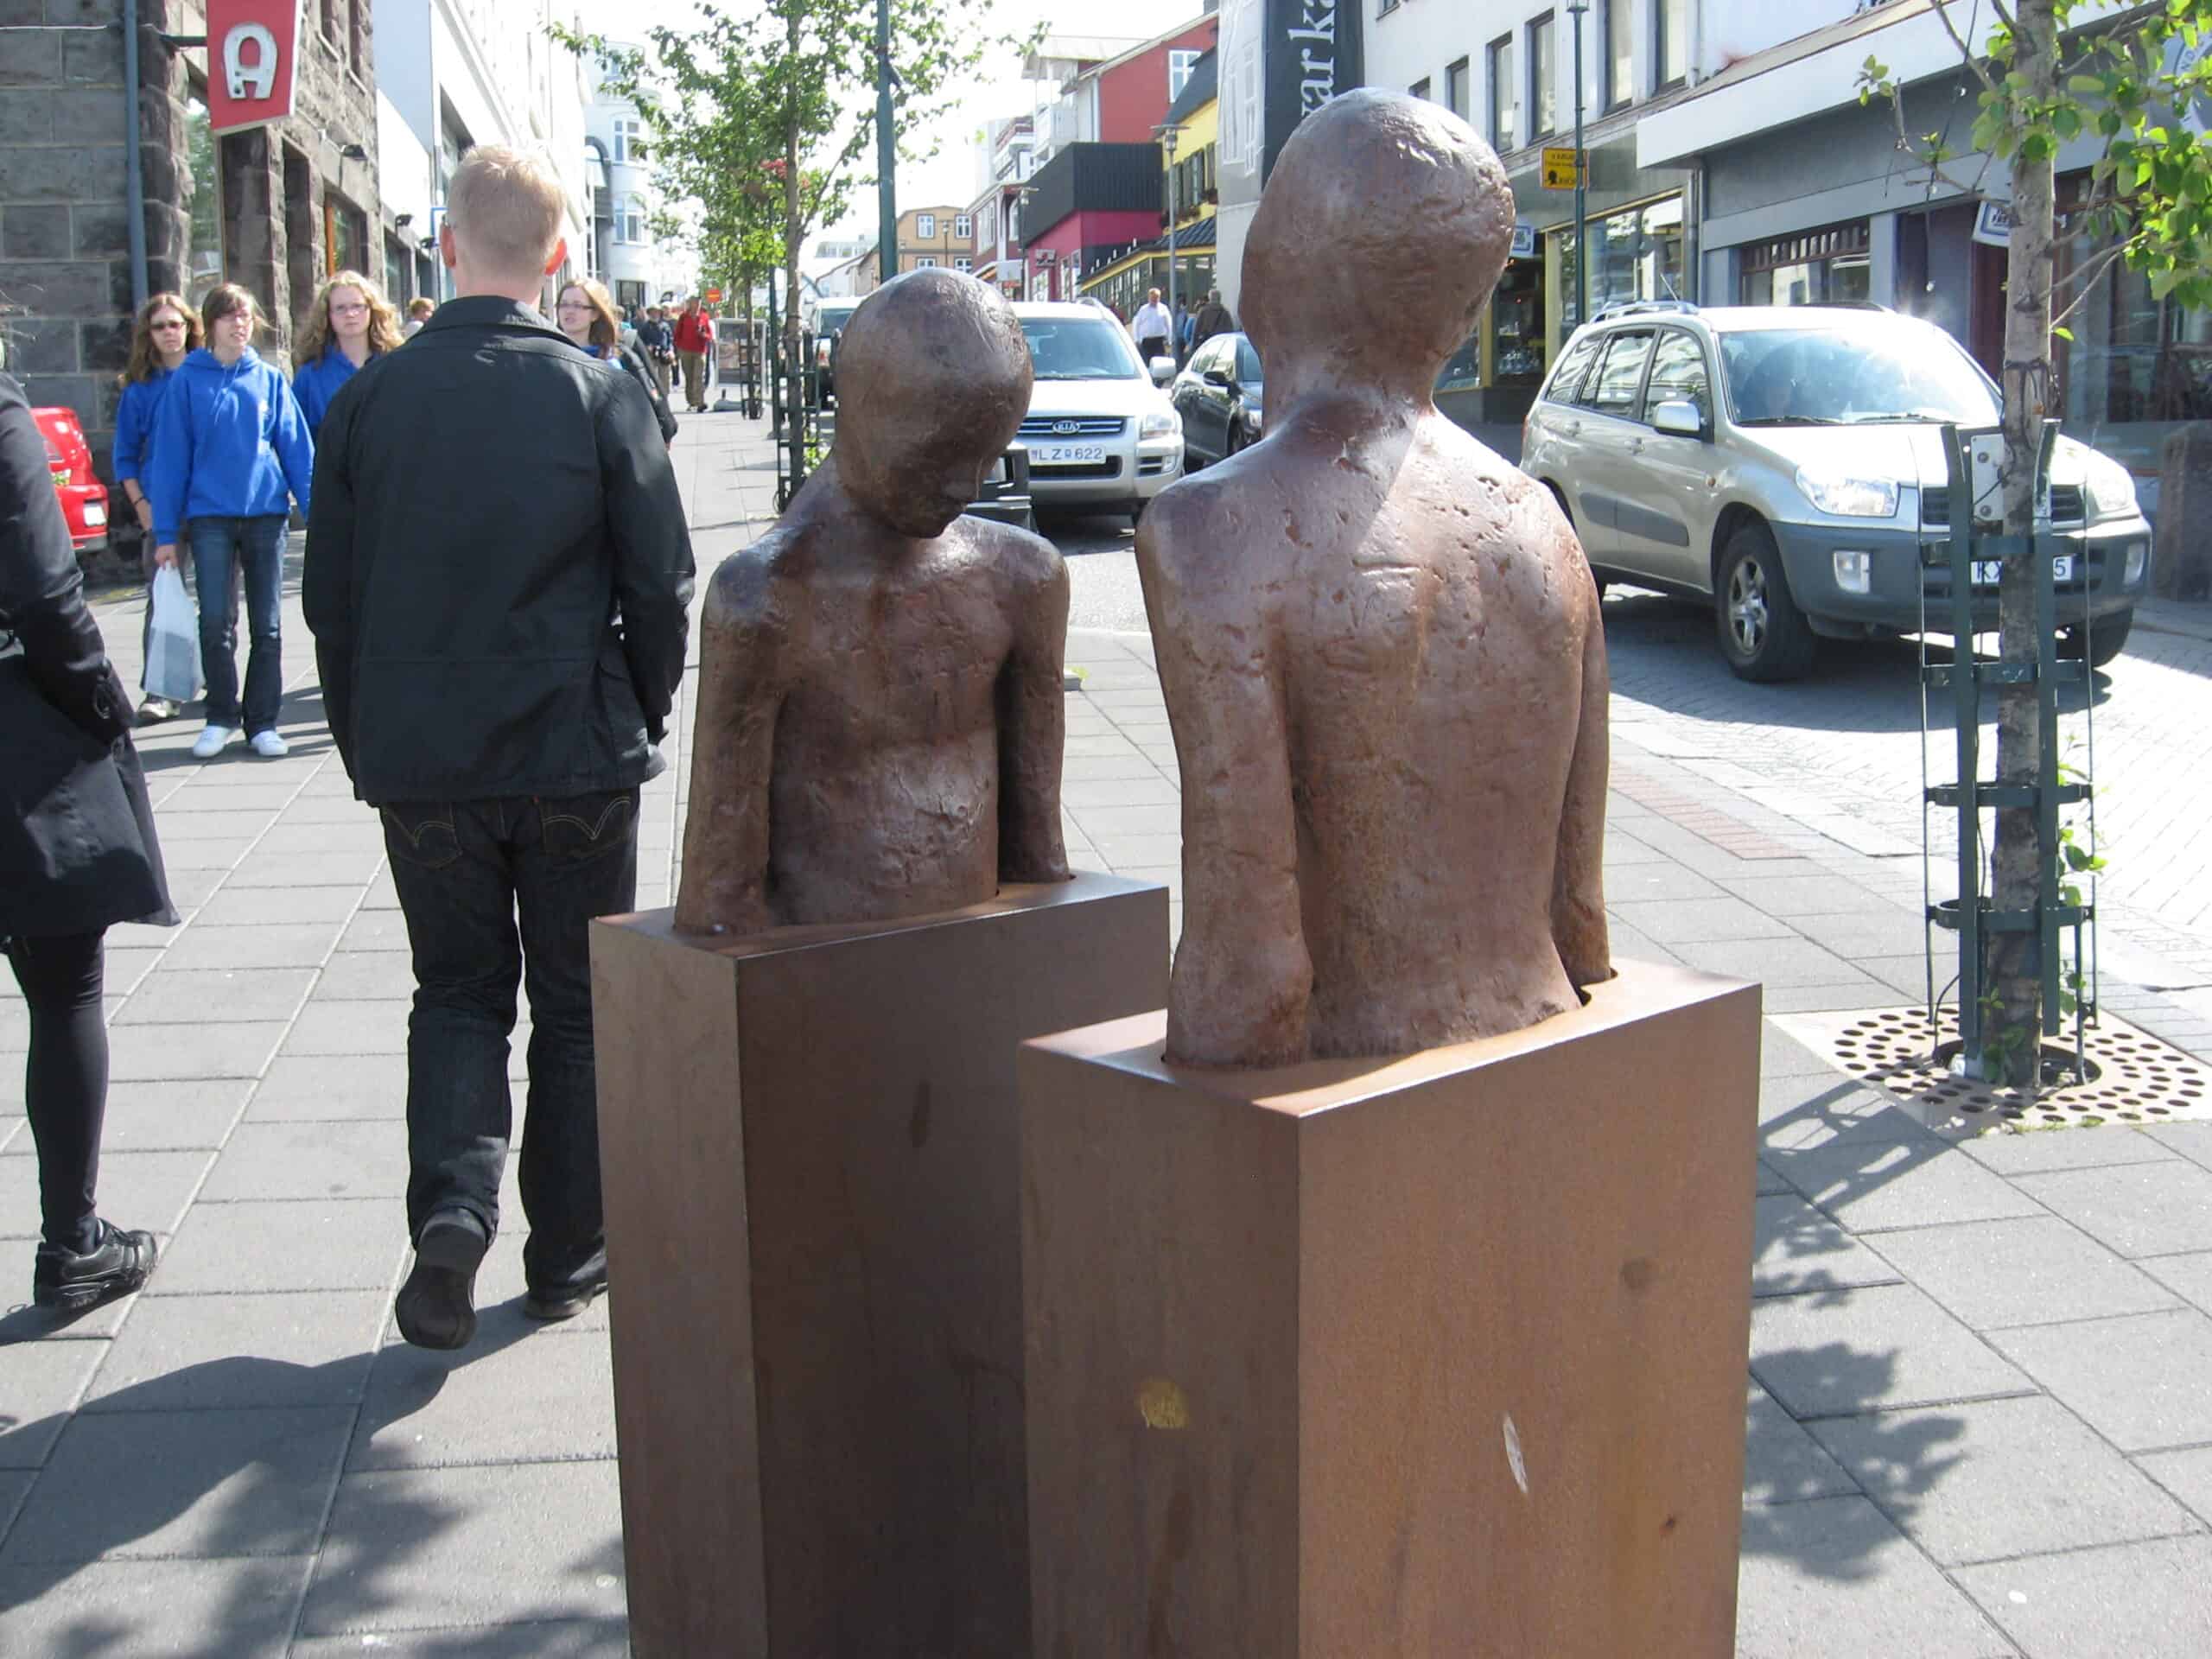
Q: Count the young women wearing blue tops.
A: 4